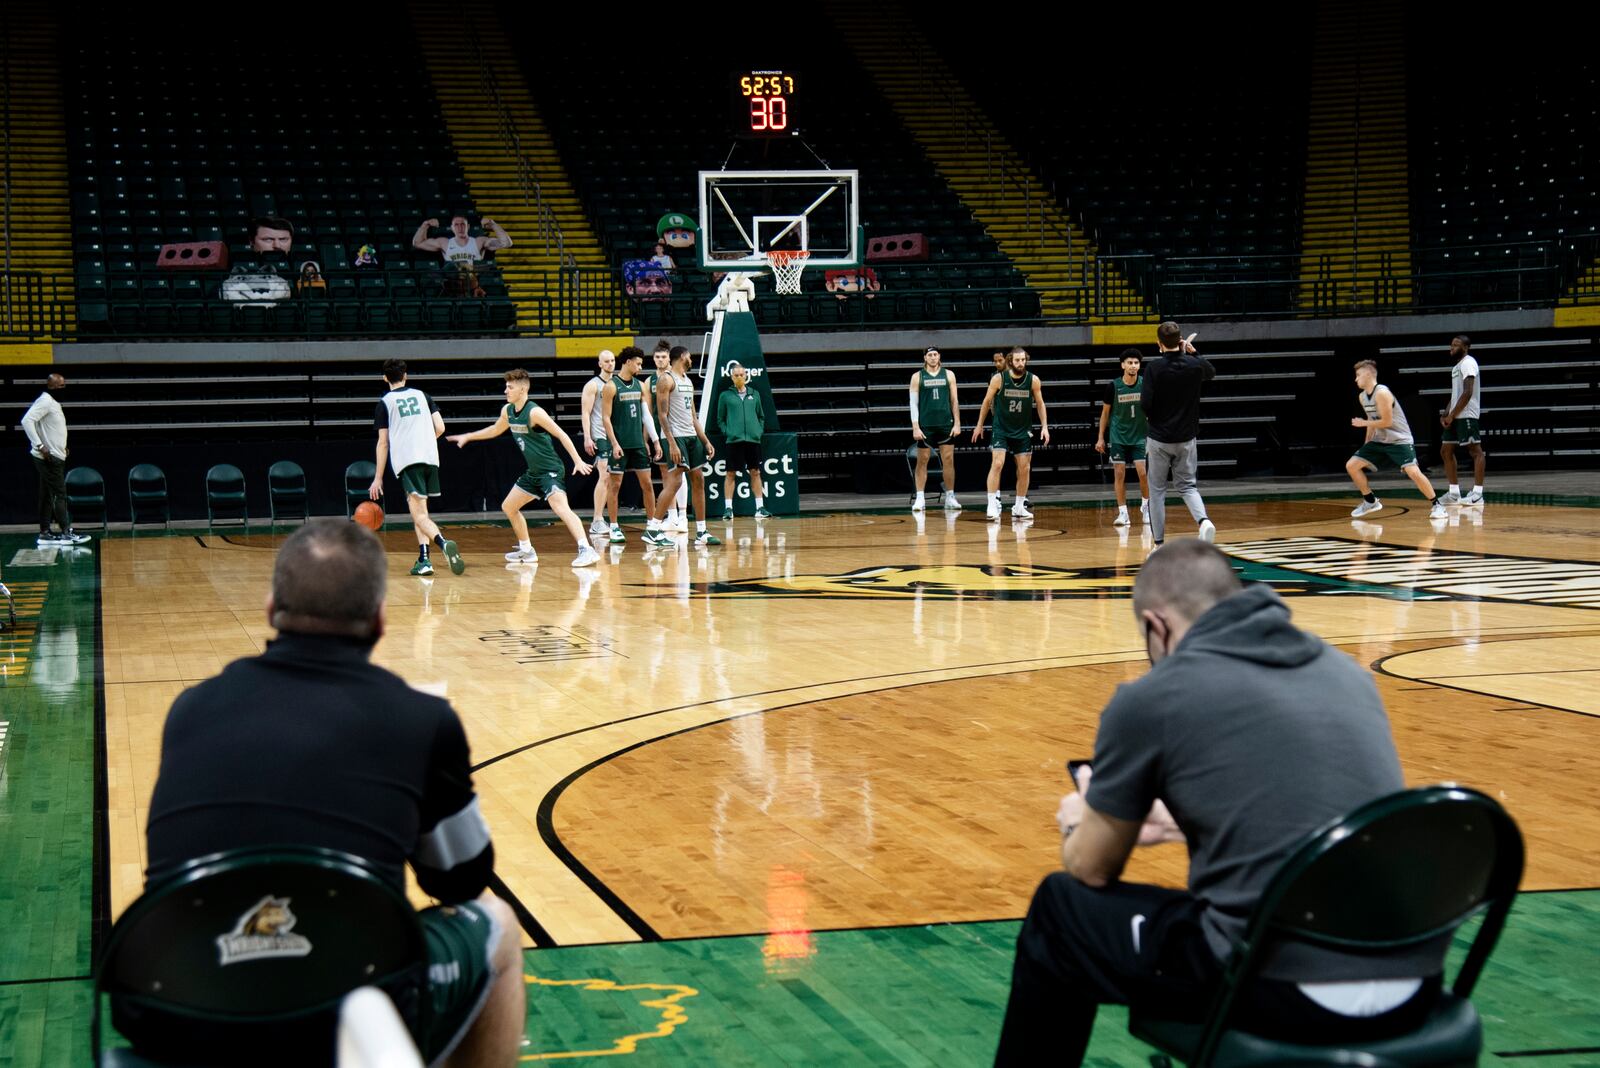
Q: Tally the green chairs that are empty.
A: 5